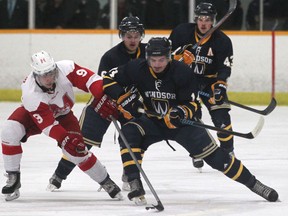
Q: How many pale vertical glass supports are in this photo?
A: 4